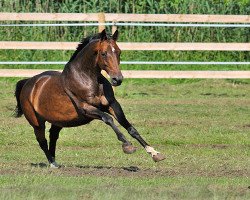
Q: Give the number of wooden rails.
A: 3